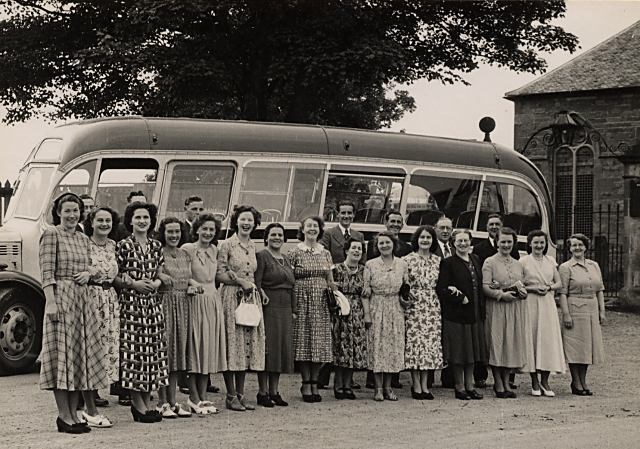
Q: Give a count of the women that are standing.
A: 15